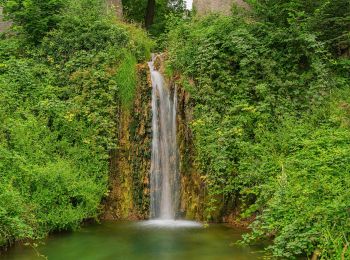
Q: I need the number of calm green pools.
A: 1